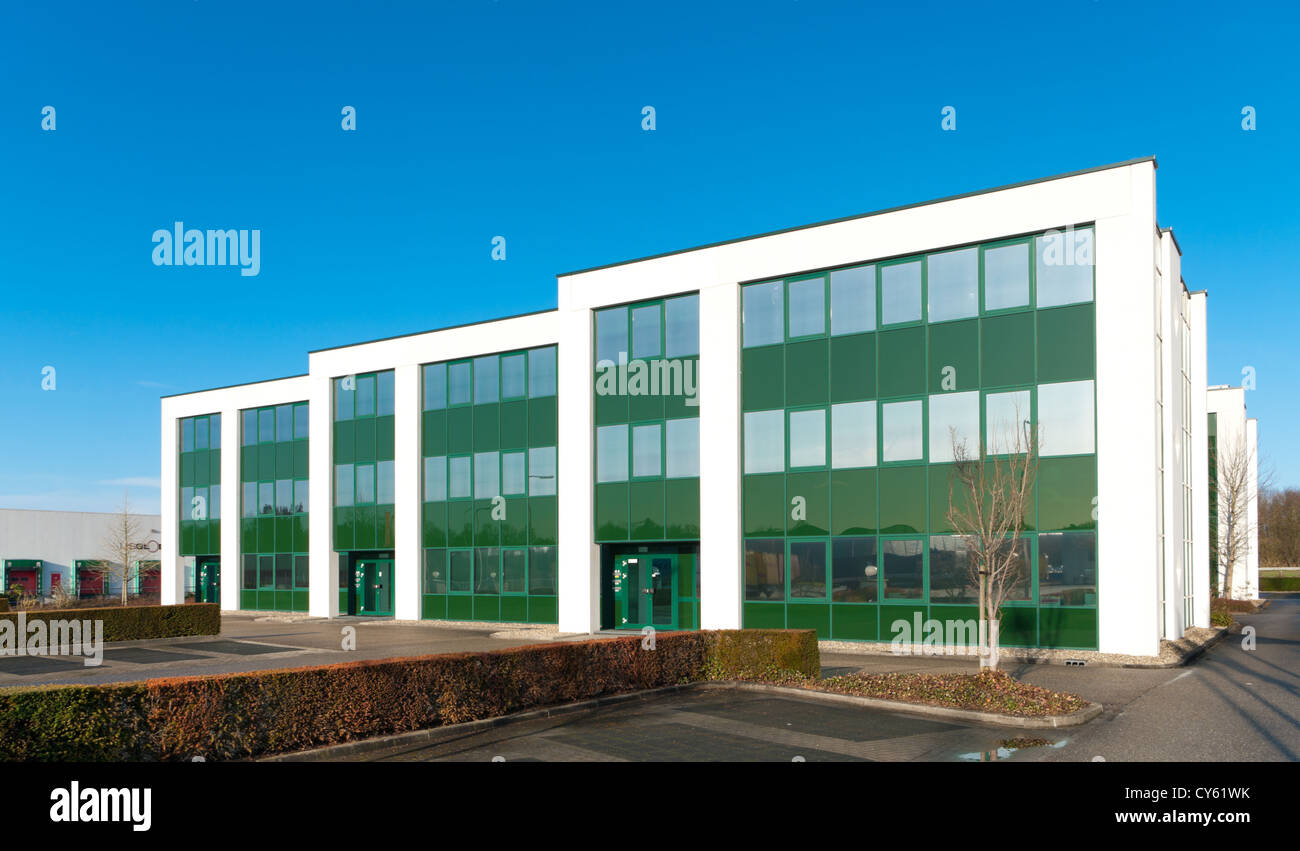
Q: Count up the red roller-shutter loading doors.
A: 3